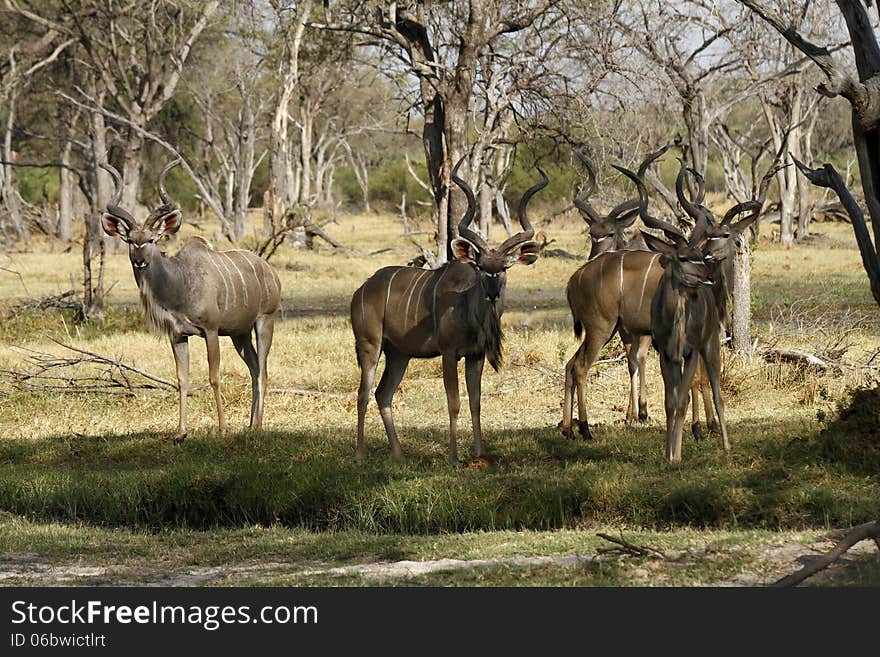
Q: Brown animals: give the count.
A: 5